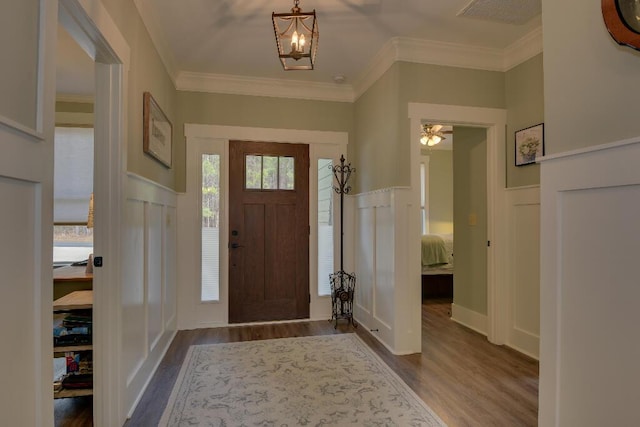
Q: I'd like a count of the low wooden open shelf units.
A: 1